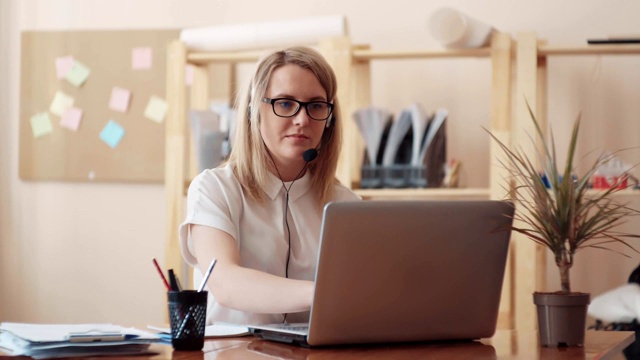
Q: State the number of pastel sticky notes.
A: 9